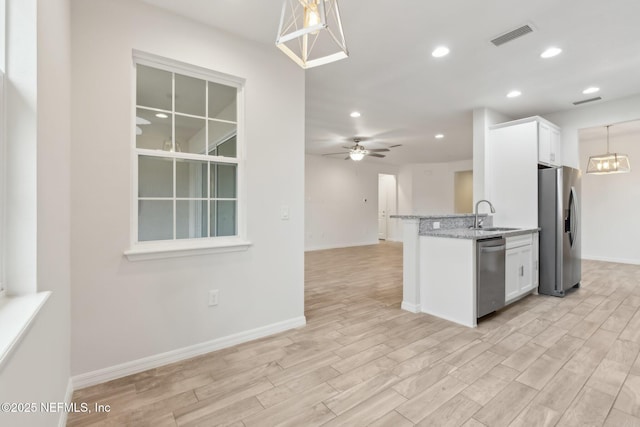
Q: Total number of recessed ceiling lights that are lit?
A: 6